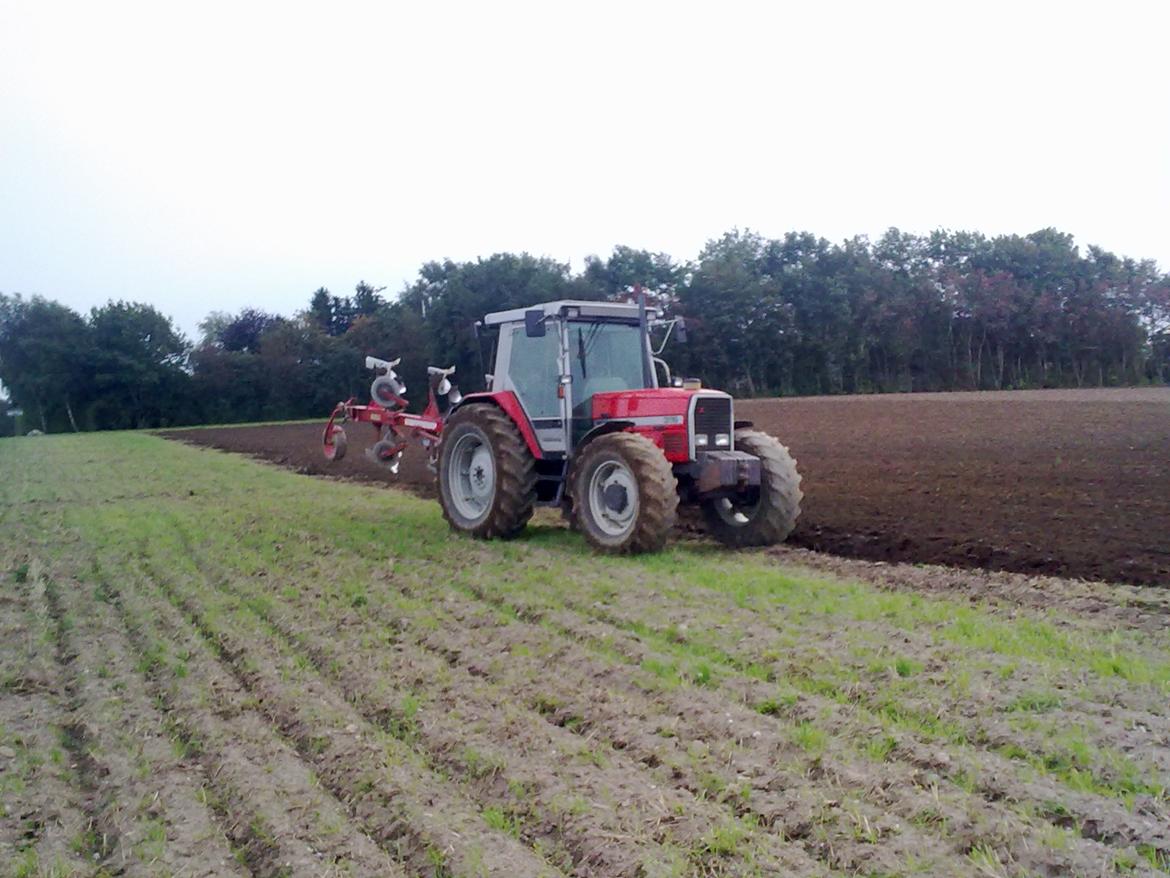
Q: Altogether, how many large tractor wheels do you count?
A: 3